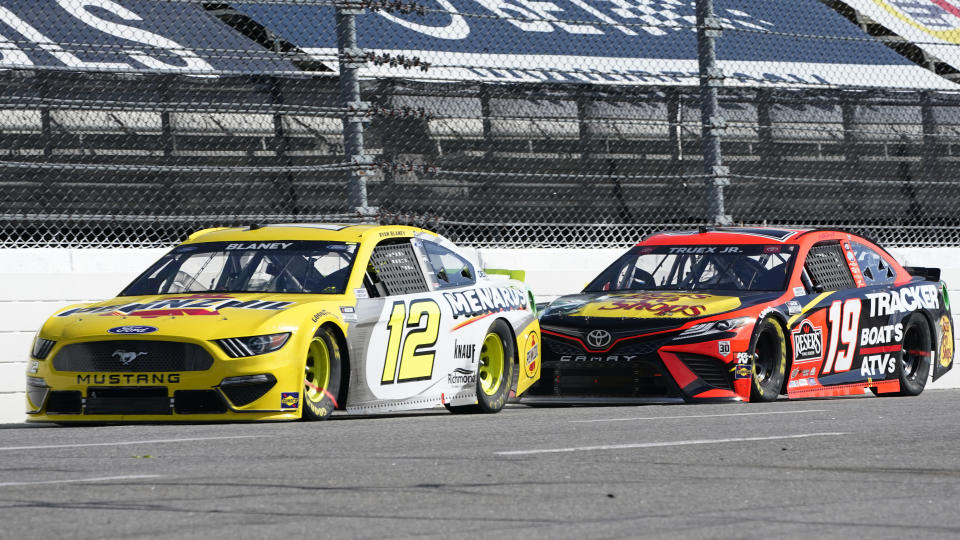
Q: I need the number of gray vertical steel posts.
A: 2